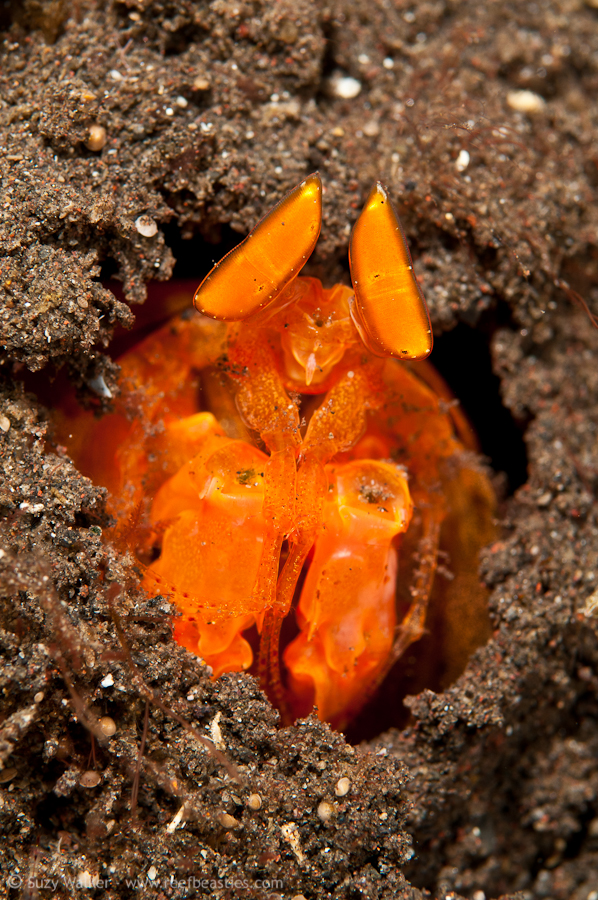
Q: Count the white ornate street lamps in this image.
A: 0